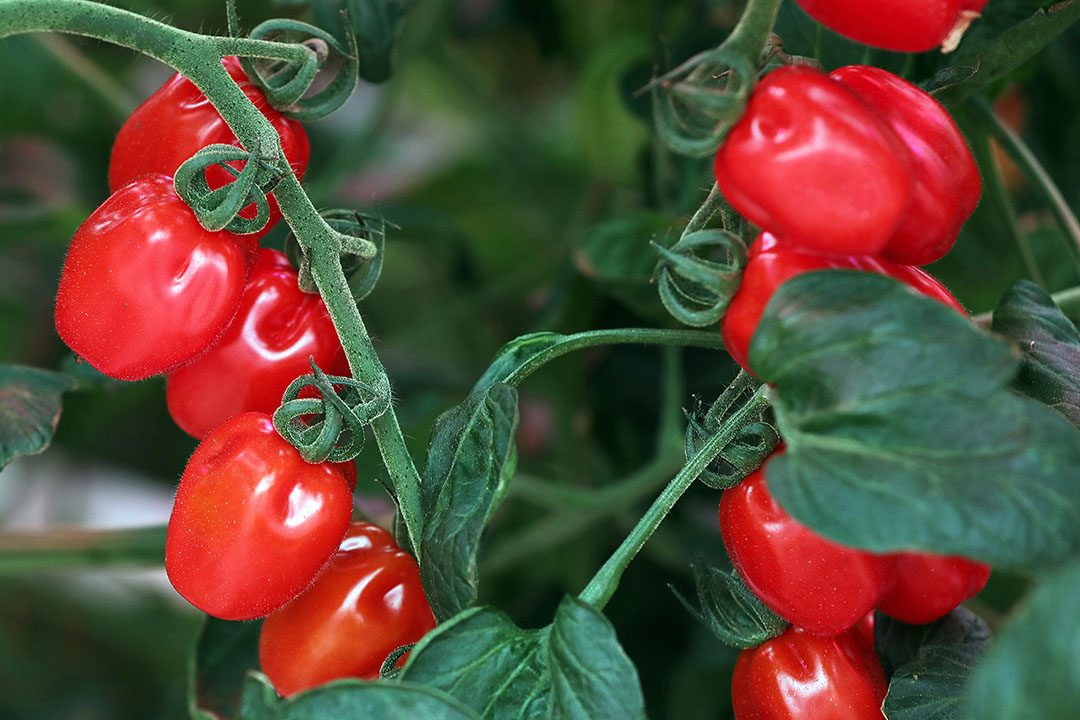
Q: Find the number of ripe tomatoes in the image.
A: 12